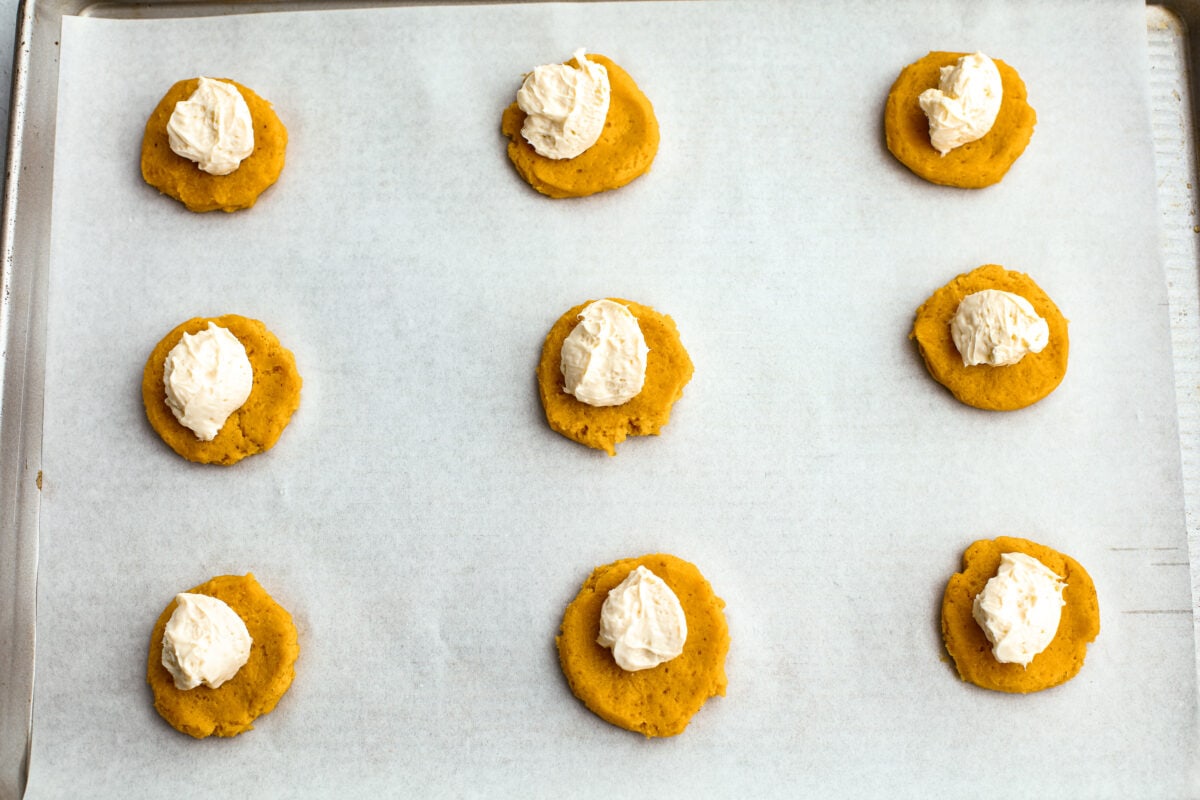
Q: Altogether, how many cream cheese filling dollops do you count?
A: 9